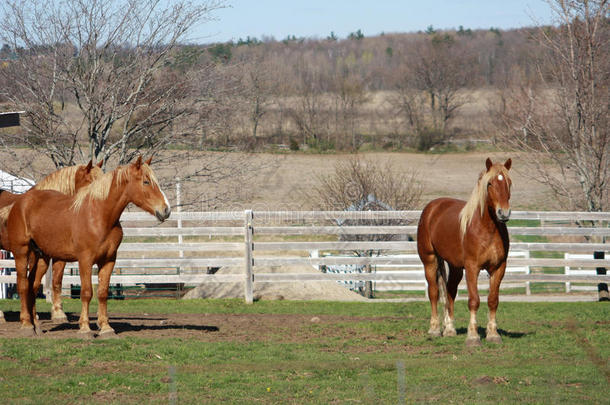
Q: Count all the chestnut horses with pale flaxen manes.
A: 3